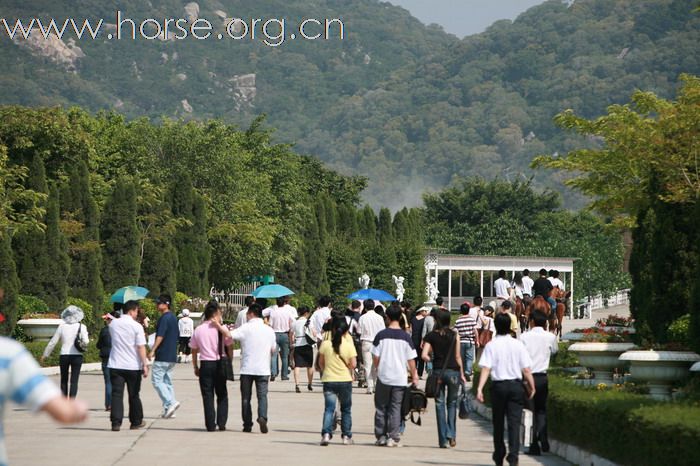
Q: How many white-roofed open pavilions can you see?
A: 1